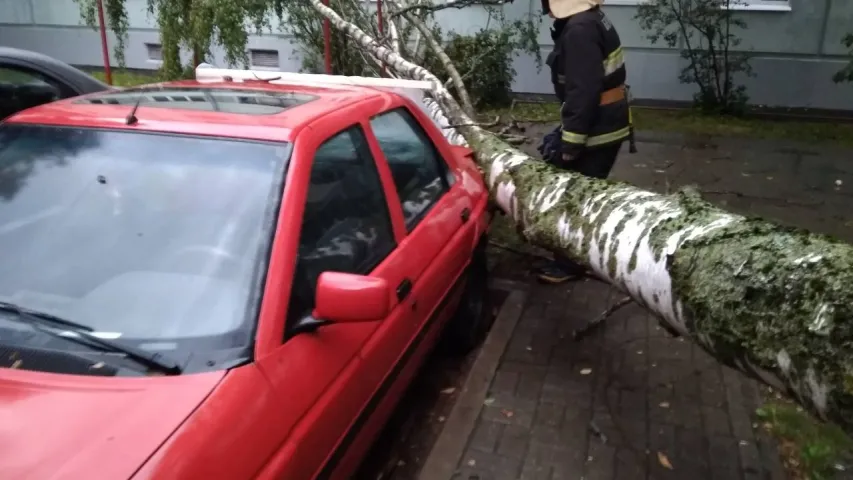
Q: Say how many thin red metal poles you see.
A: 3